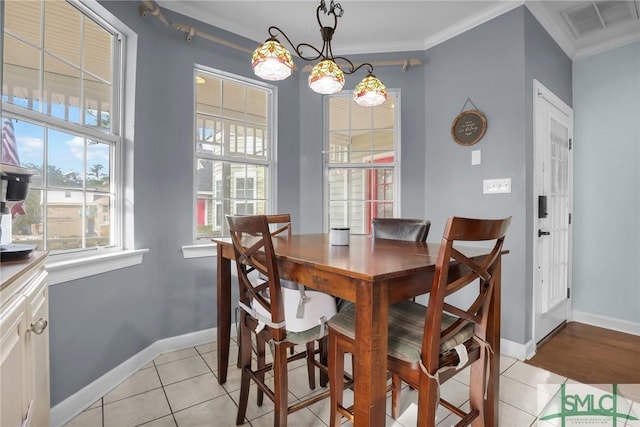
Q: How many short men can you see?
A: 0